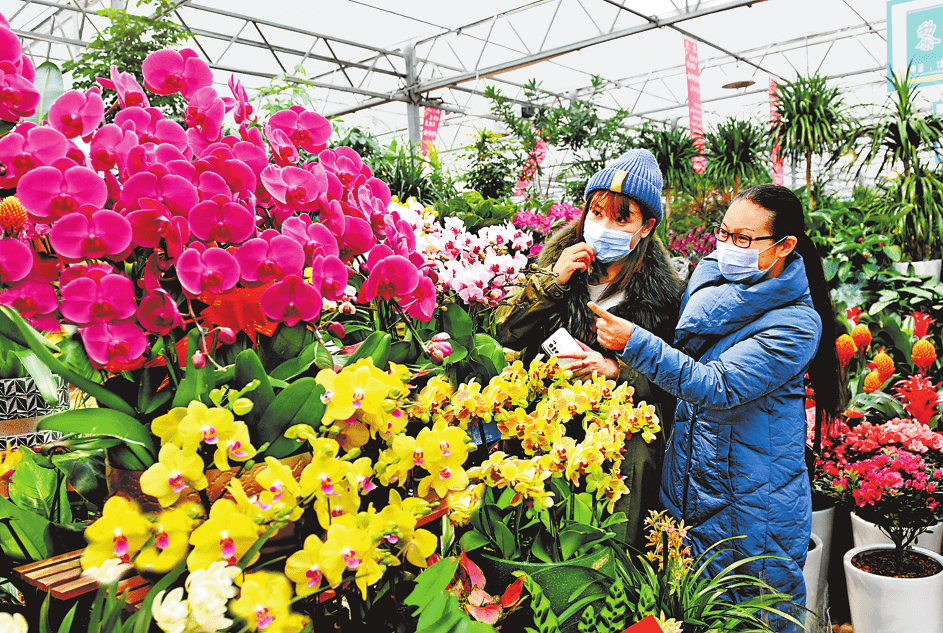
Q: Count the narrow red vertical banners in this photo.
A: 4